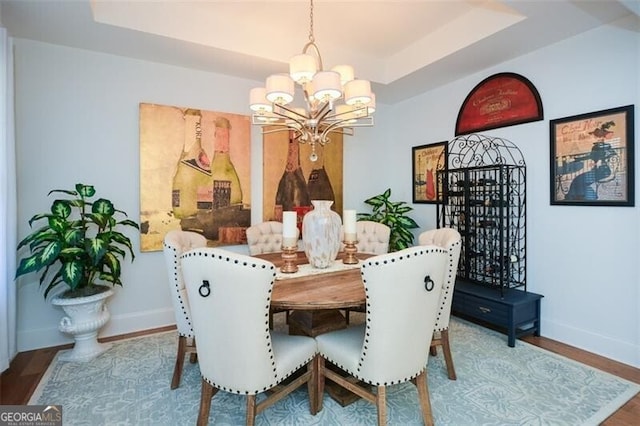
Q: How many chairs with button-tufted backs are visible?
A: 4